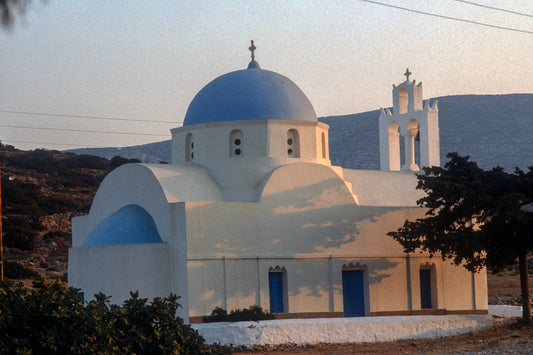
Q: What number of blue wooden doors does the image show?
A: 3